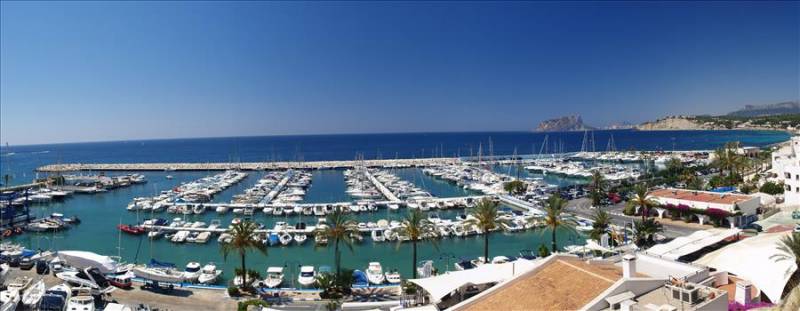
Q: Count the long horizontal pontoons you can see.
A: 2